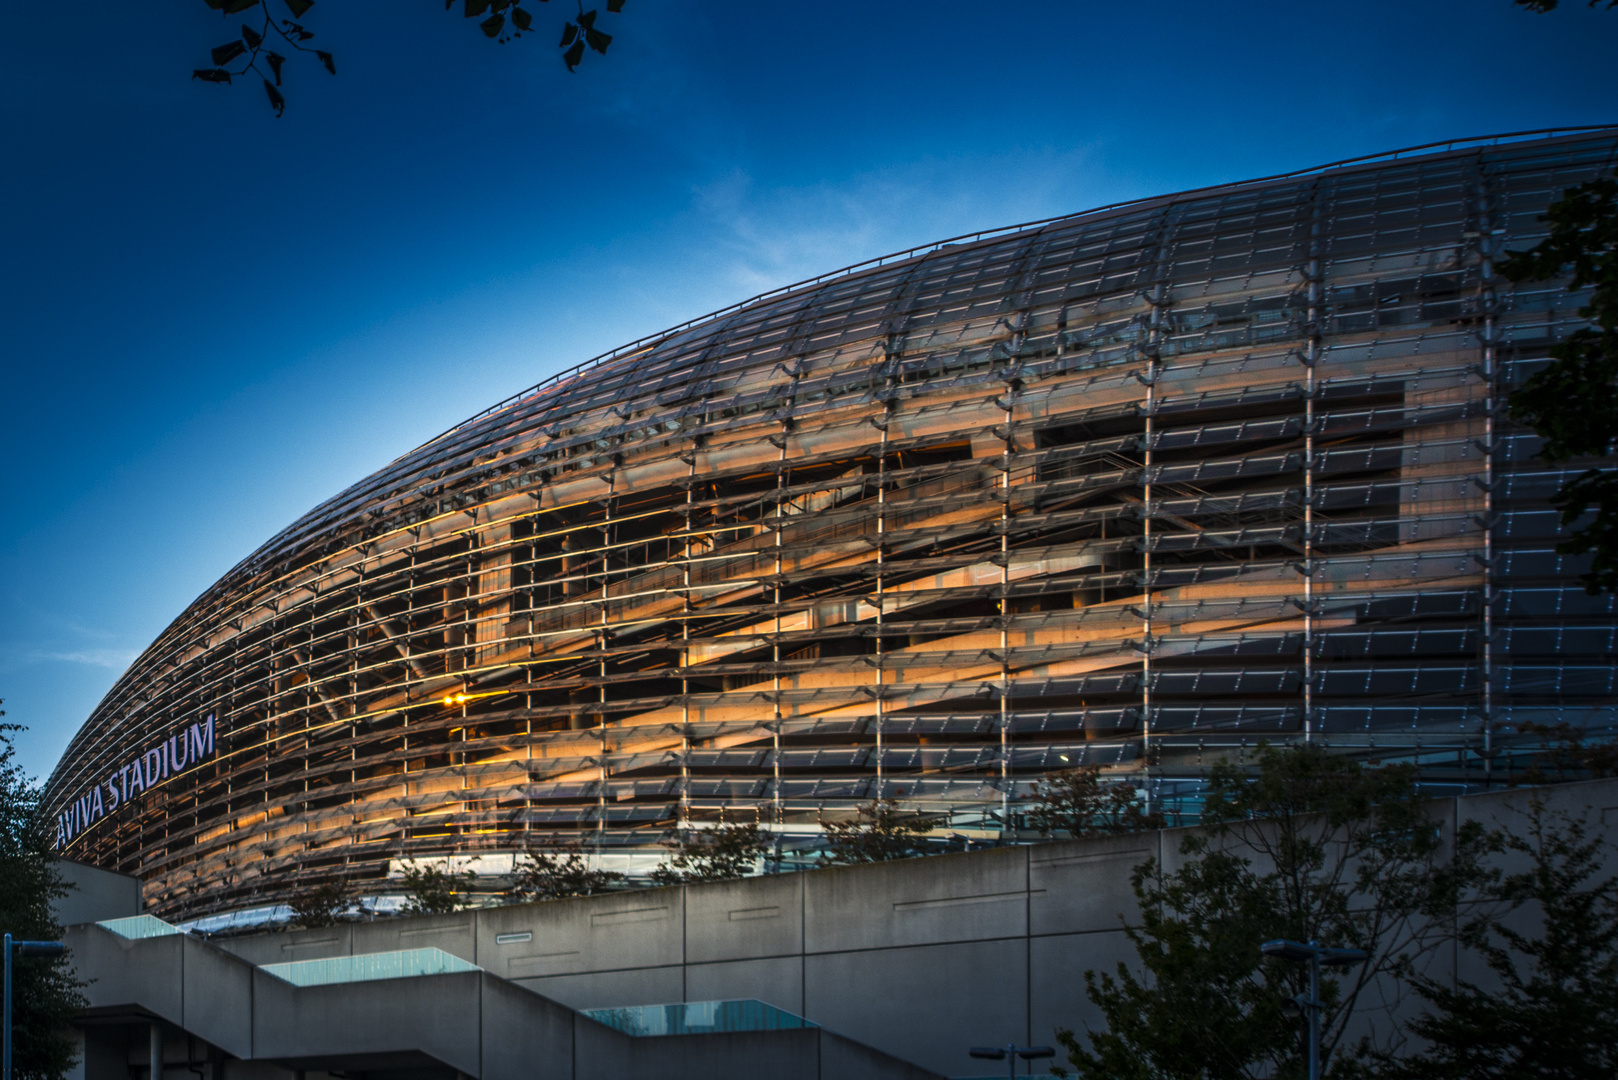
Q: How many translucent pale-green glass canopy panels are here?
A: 3